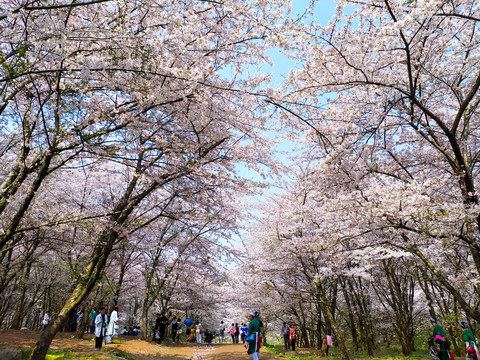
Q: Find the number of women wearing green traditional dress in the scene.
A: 3